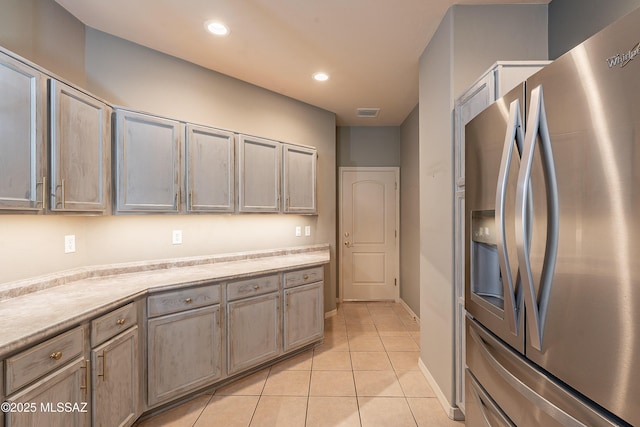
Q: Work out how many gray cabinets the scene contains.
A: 11